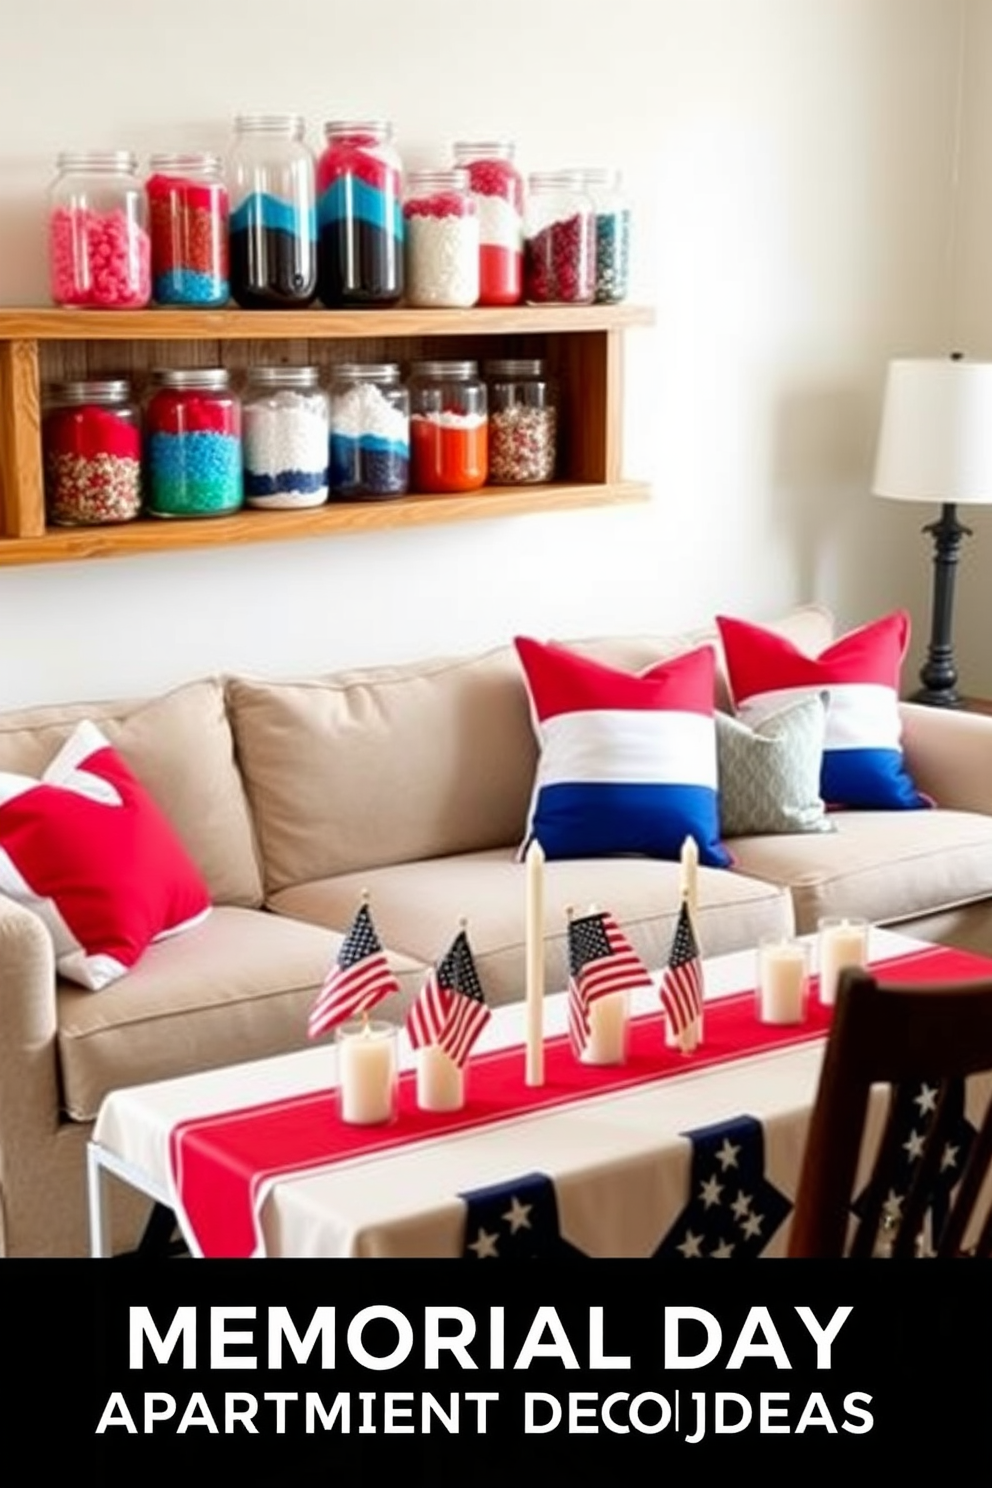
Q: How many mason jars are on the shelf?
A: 14